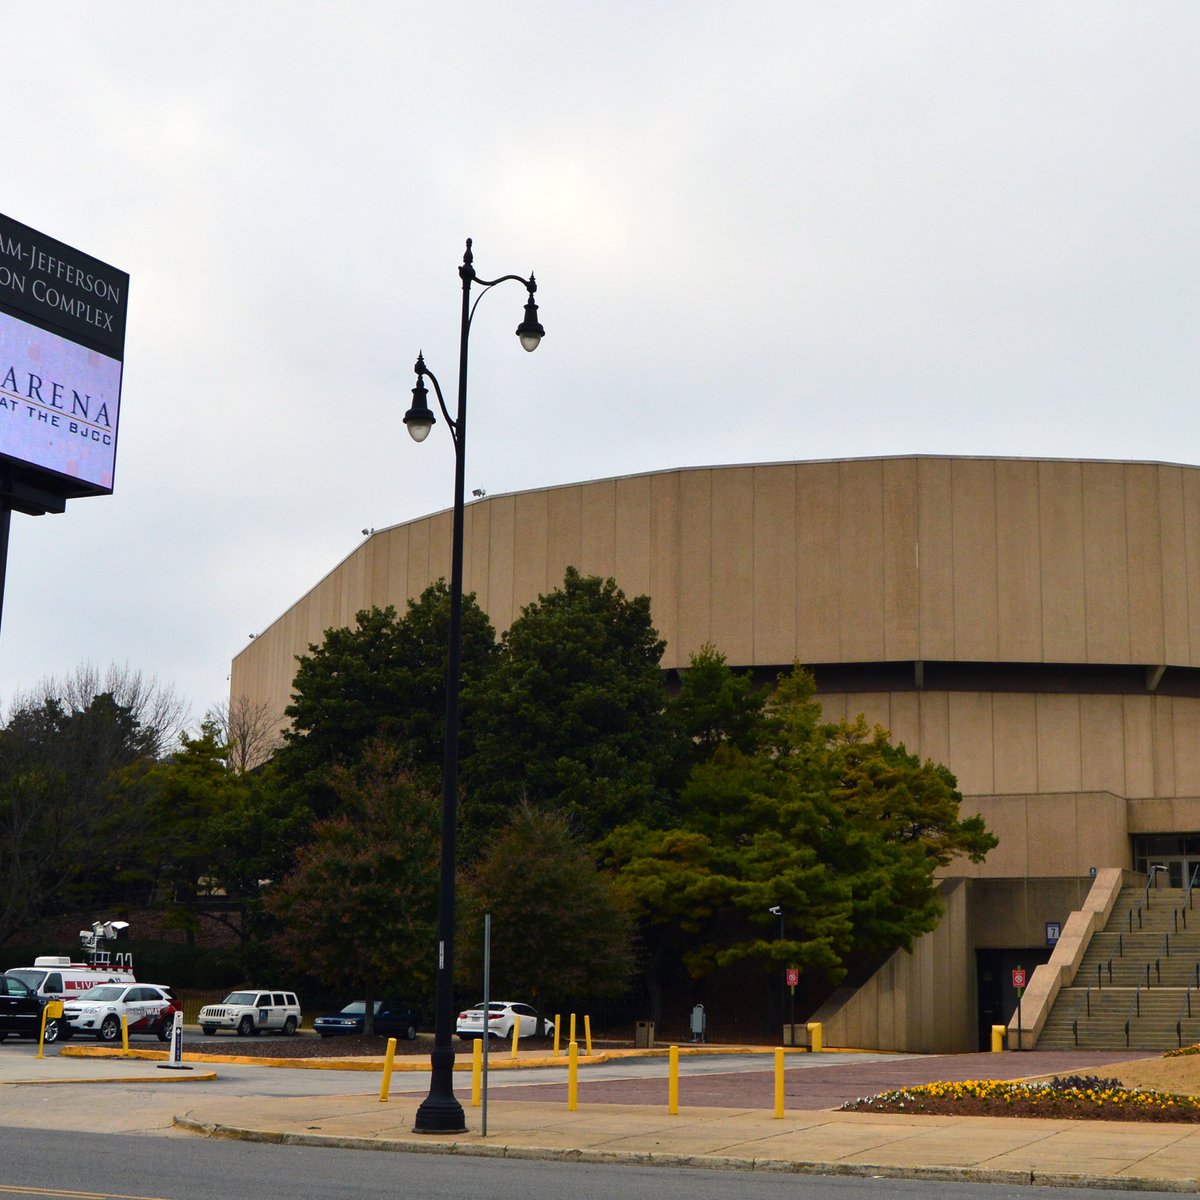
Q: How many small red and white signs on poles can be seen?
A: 2